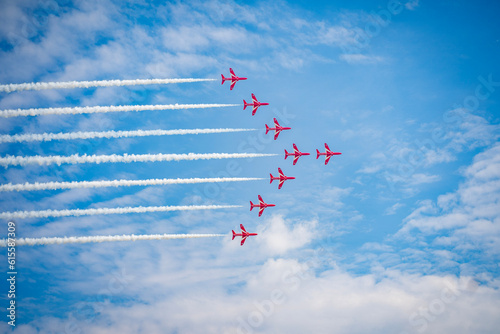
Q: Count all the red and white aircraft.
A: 8